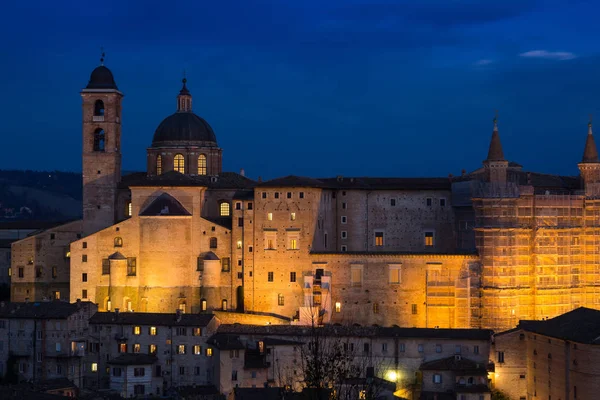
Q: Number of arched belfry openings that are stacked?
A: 2